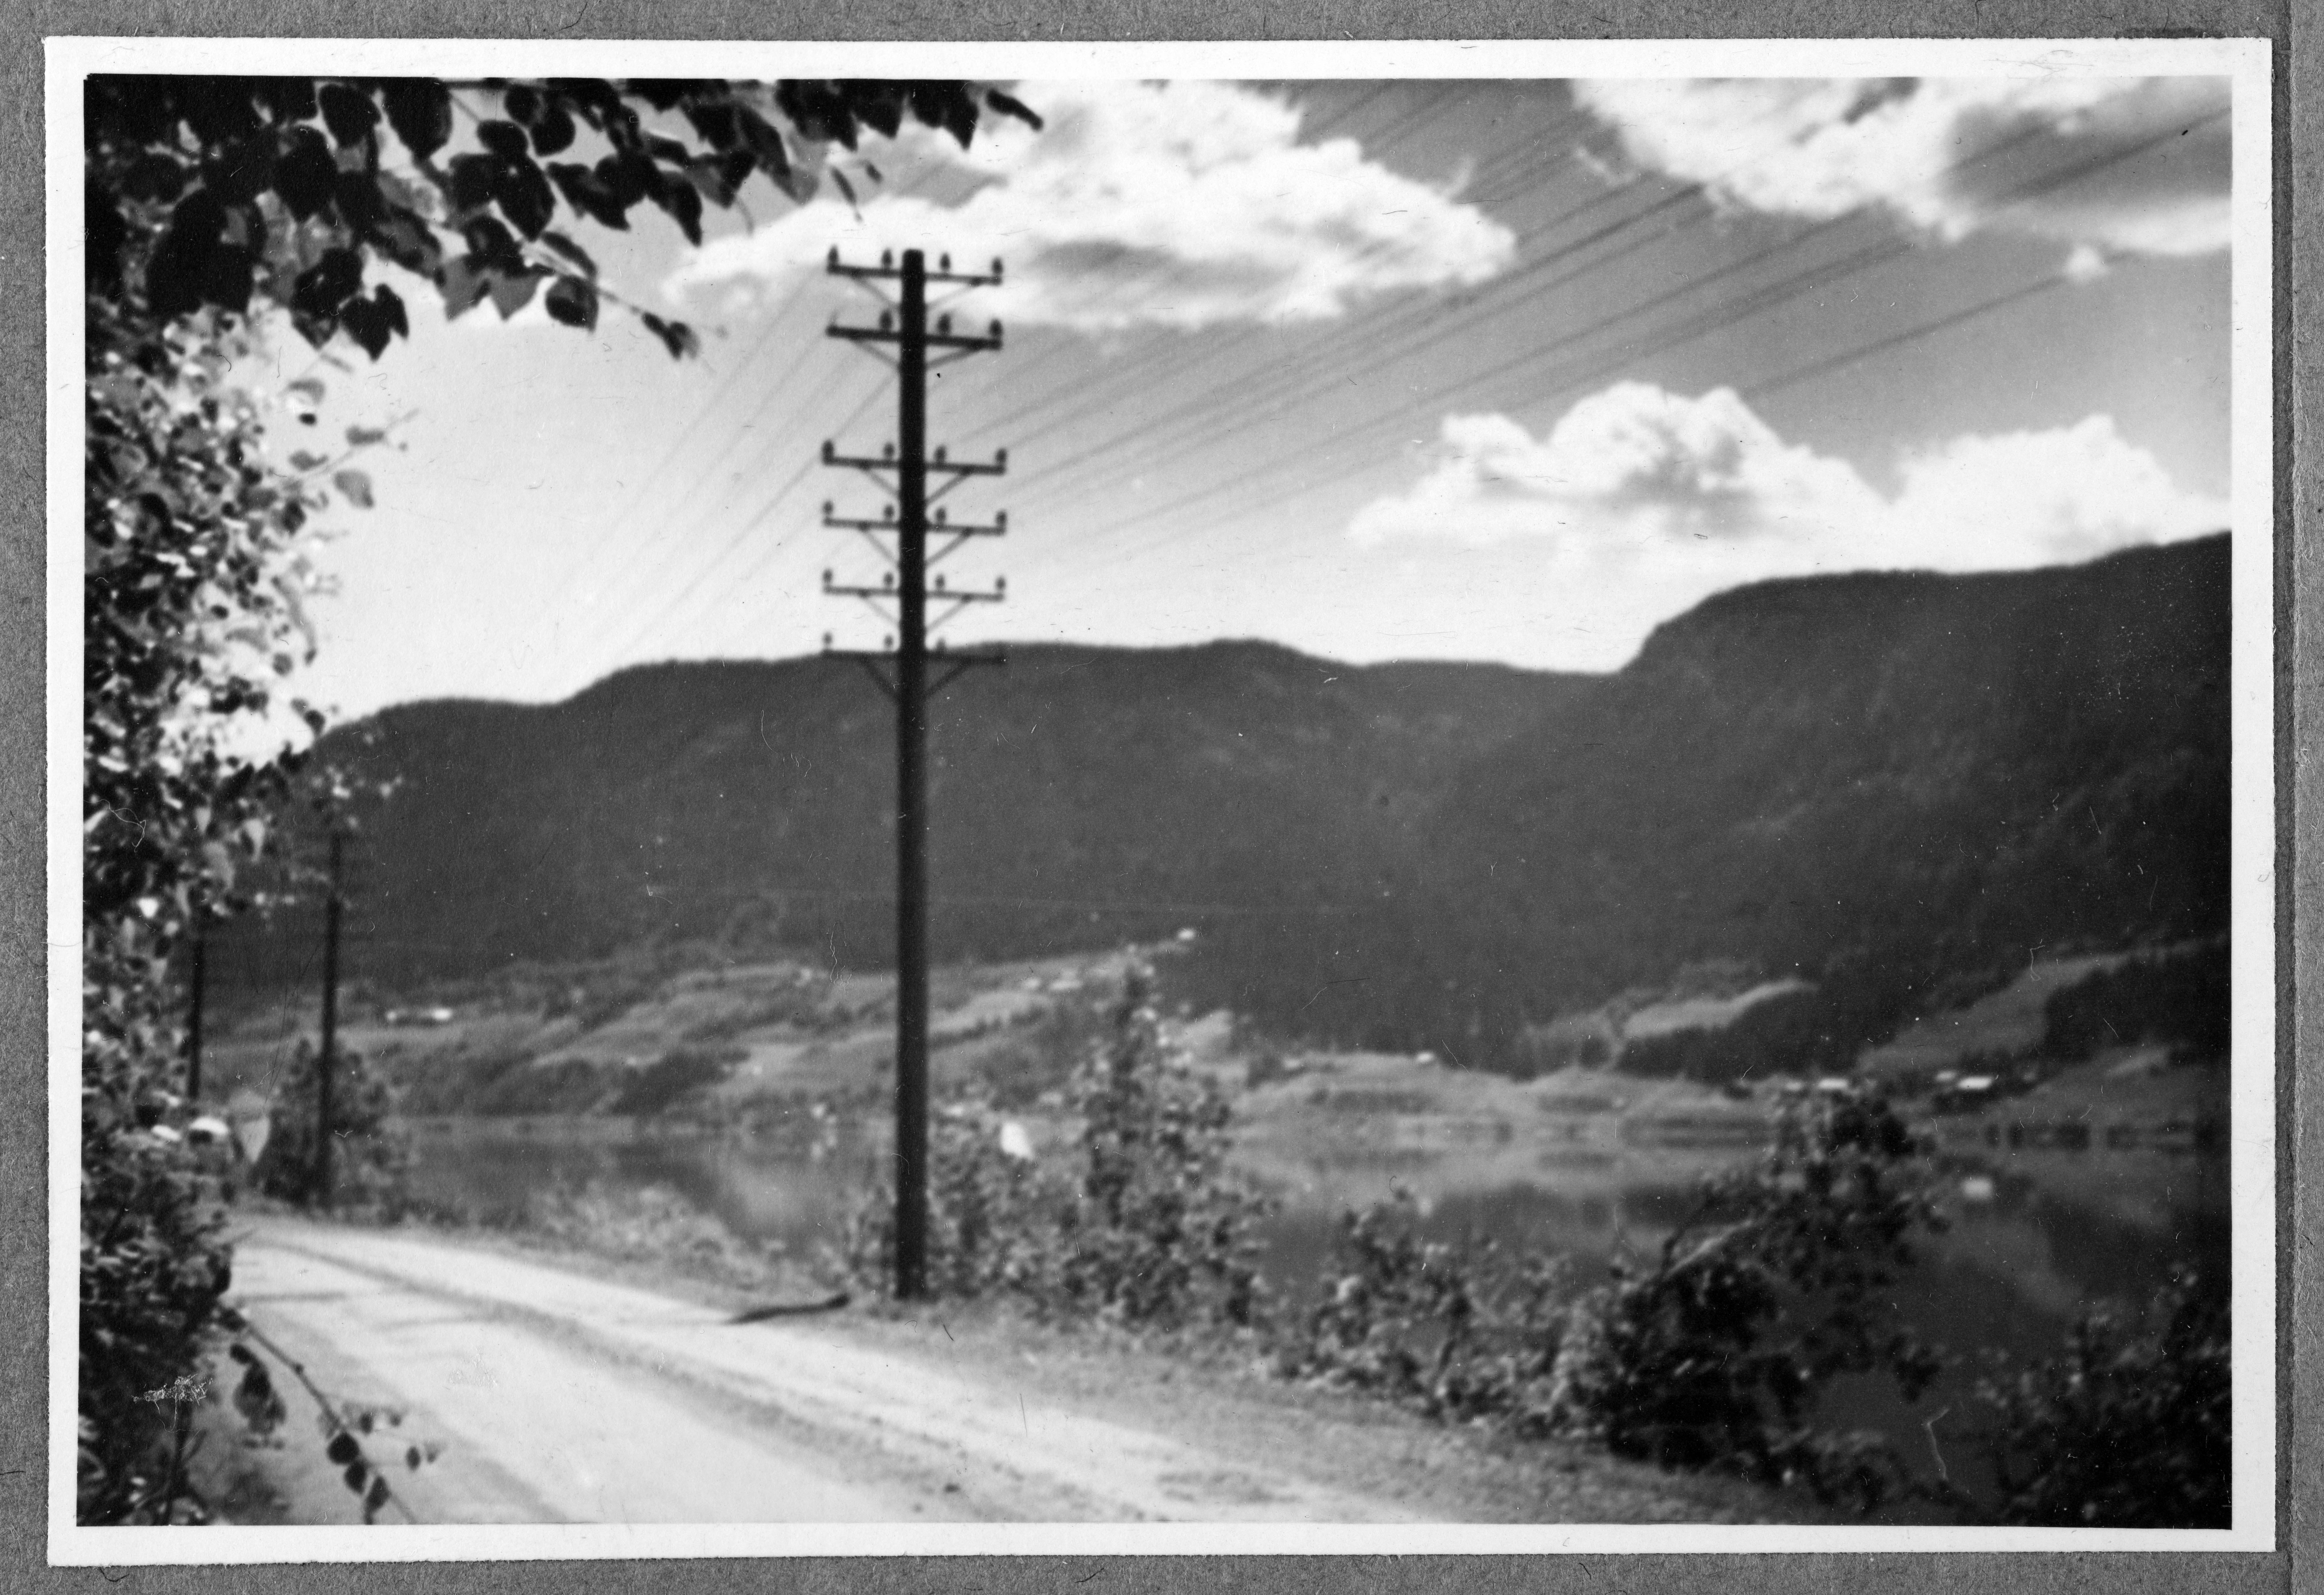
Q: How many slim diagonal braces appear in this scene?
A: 12